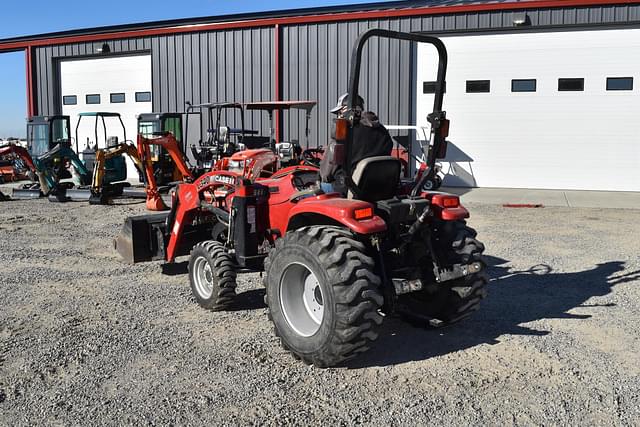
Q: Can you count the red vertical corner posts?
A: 2